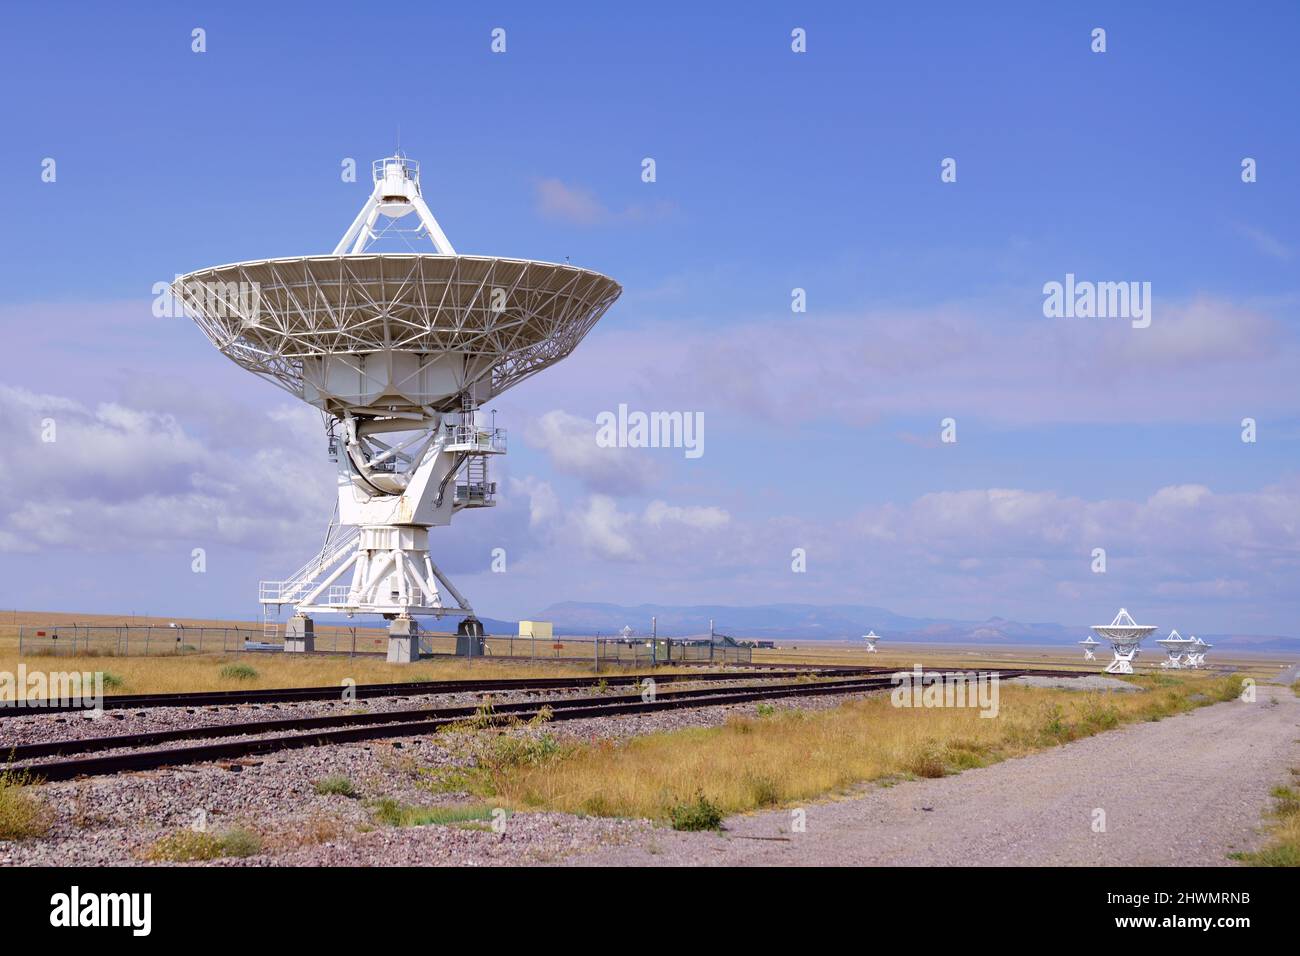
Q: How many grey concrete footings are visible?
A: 3